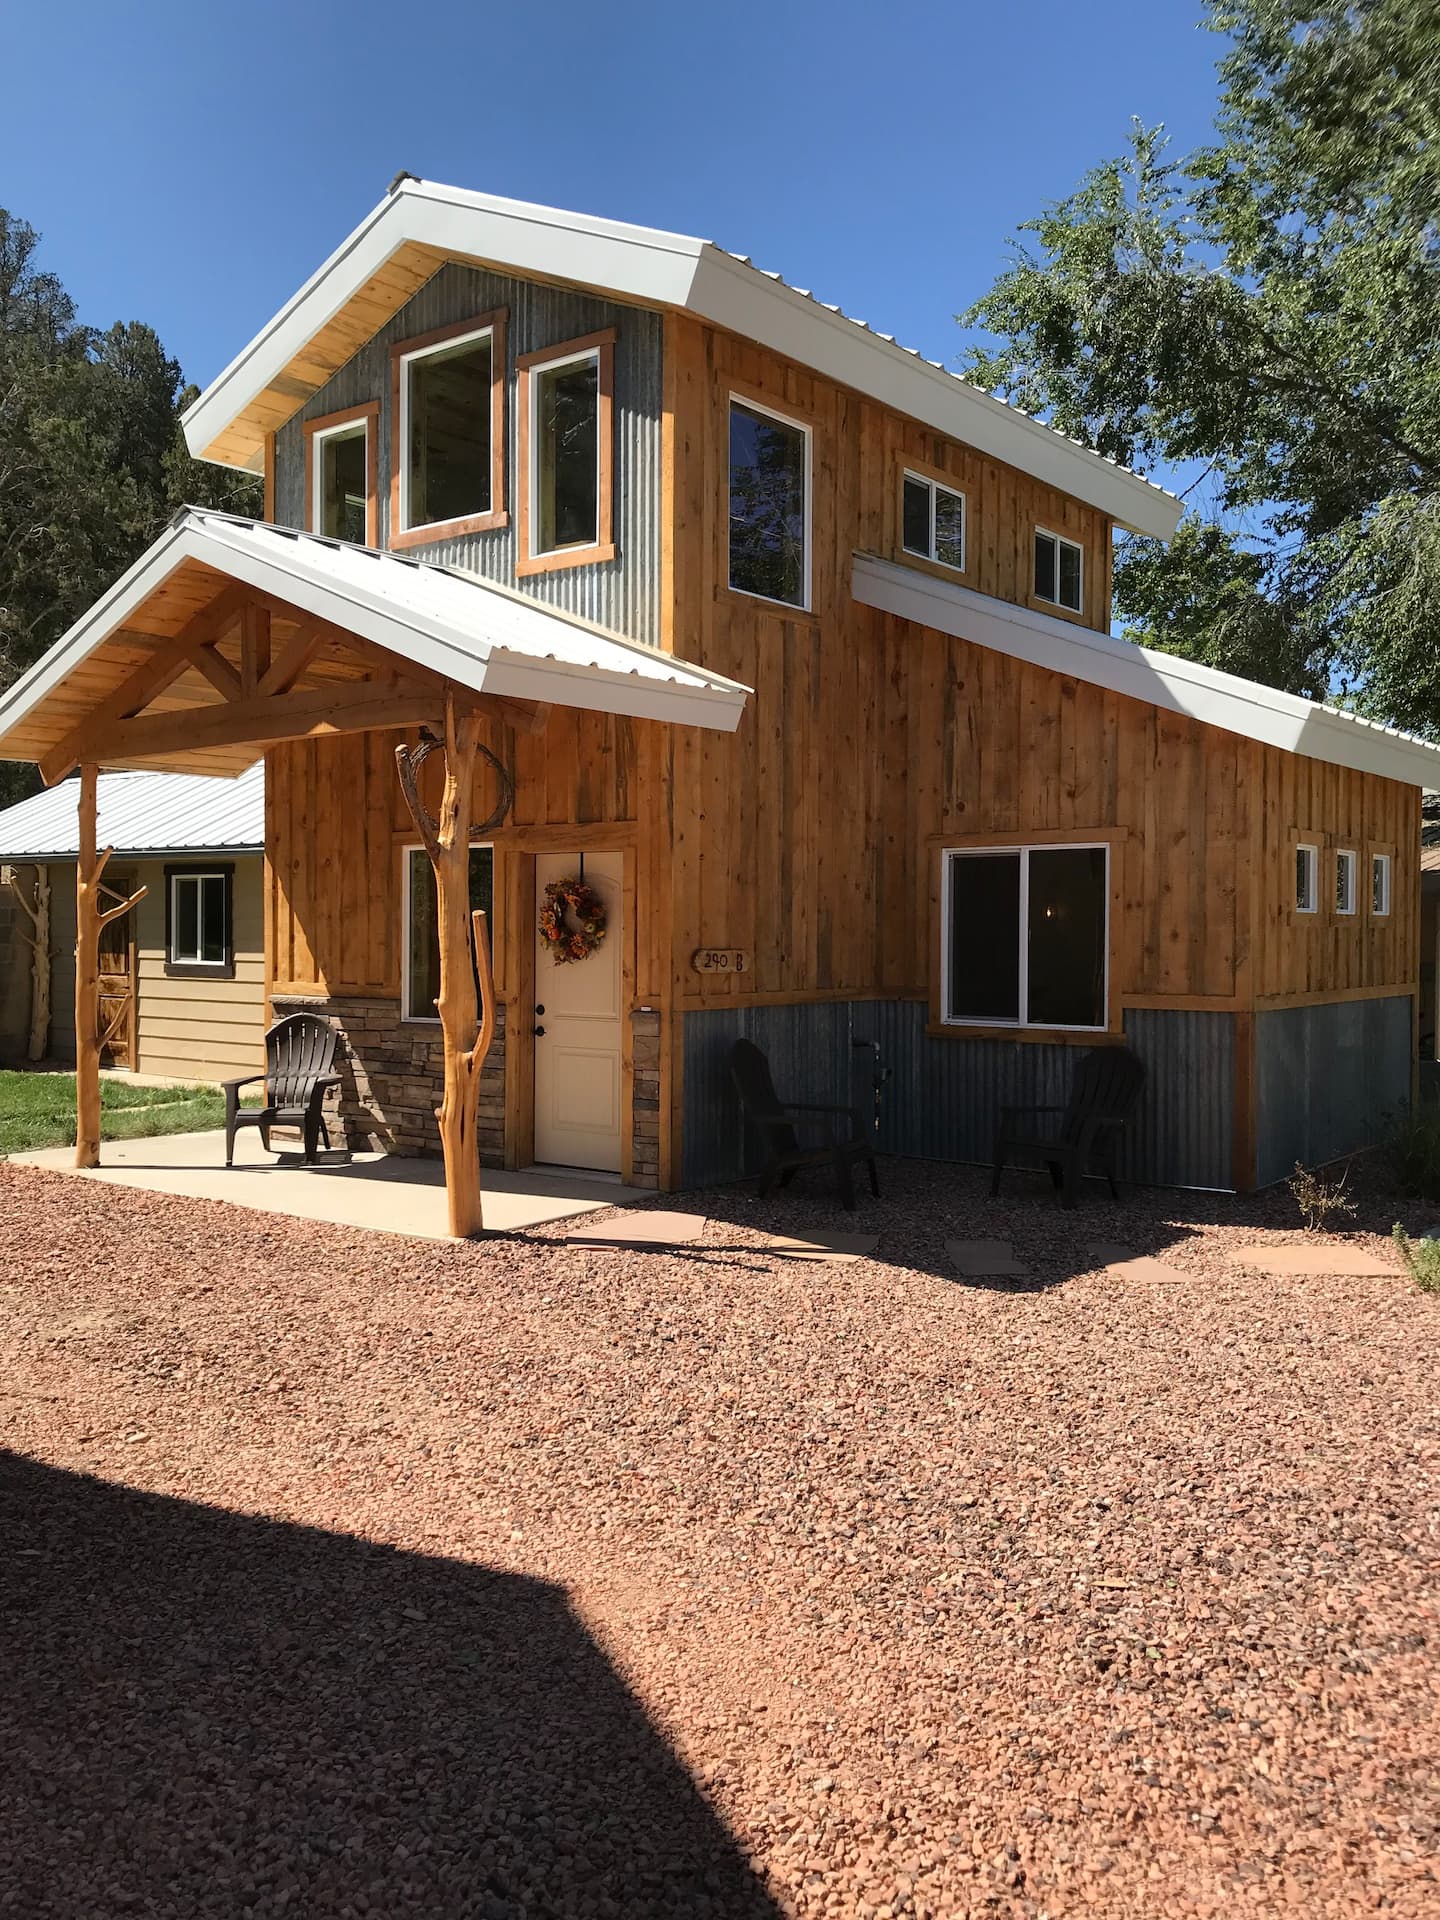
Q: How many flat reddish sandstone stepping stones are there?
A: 5